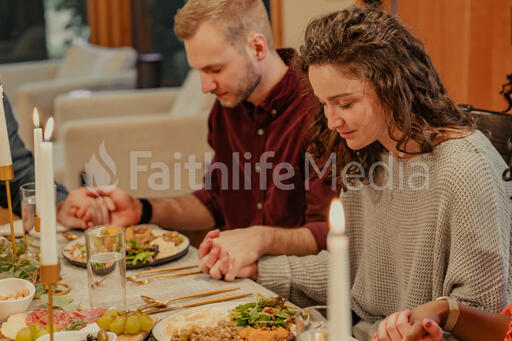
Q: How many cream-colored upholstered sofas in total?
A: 2